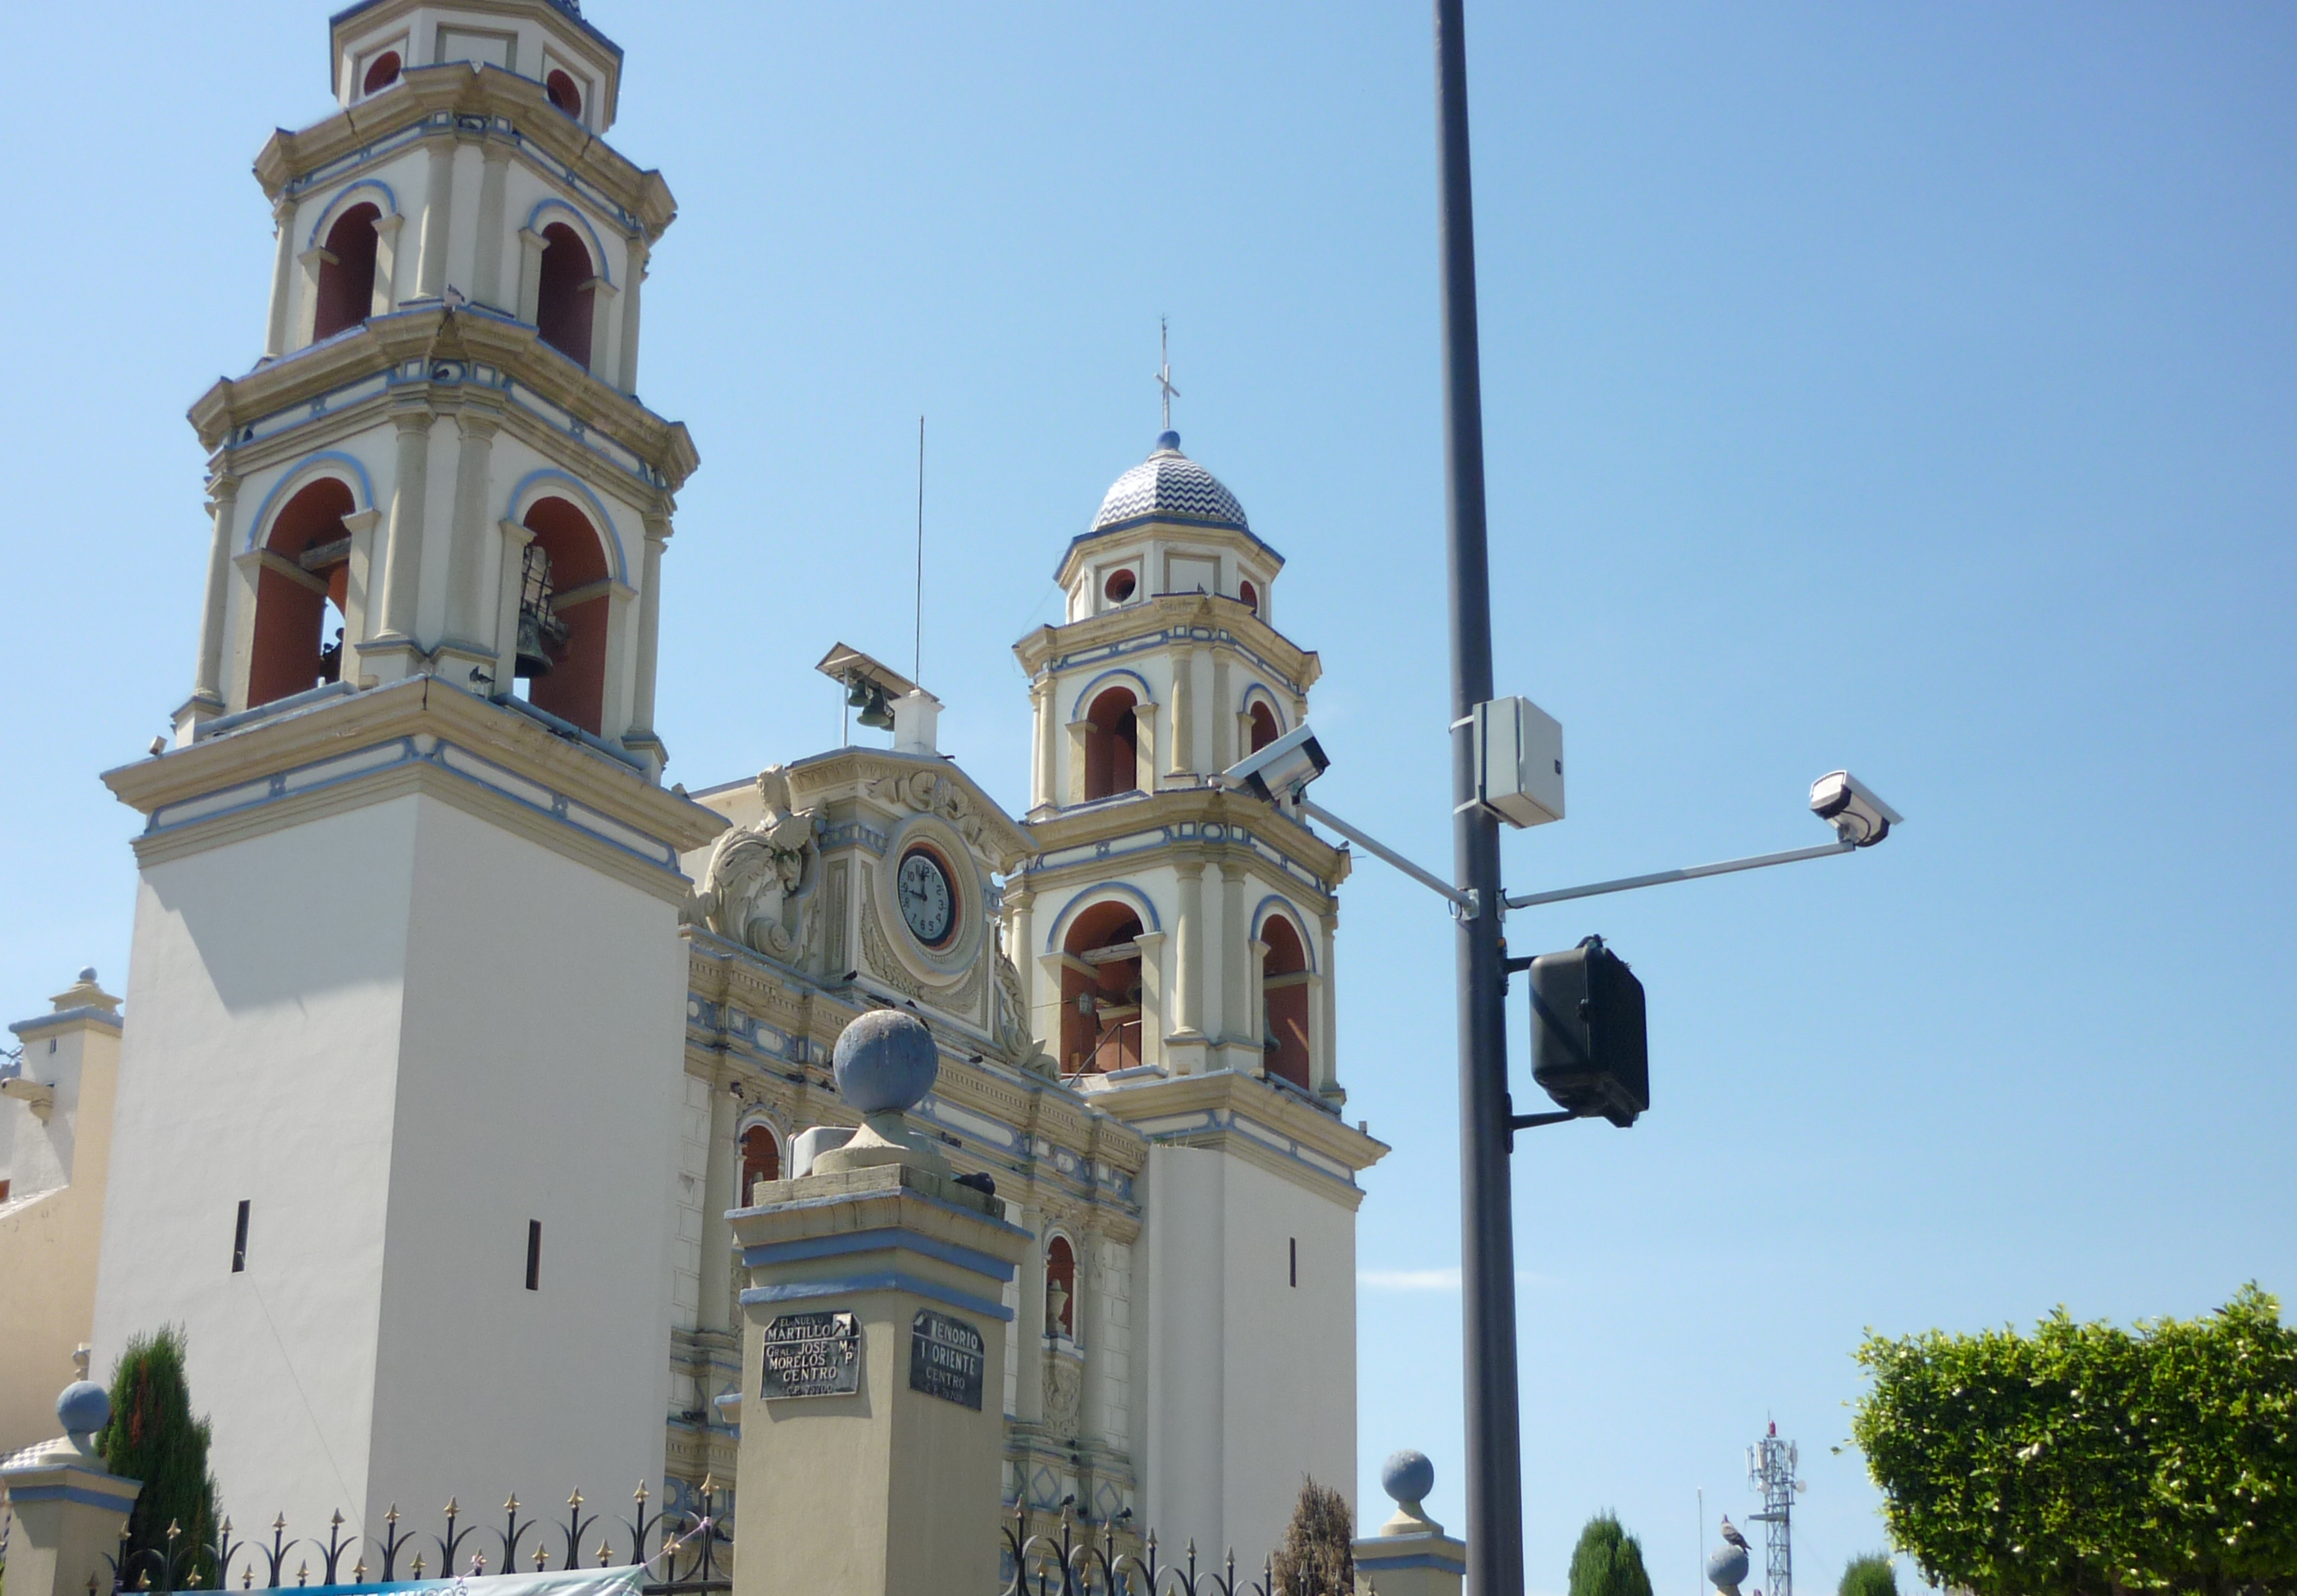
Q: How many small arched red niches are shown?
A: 2